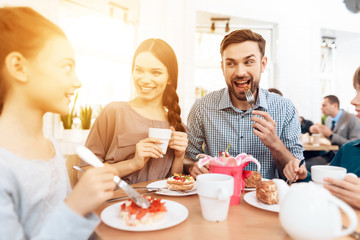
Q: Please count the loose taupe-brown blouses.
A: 1